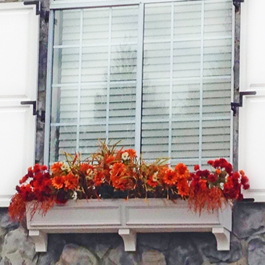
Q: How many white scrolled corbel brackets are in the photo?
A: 3